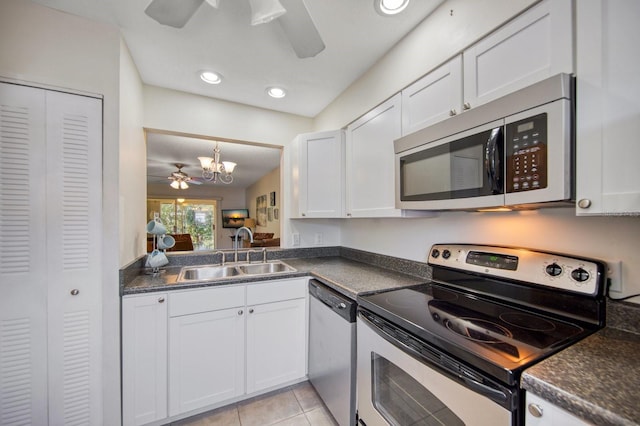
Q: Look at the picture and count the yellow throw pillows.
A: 0